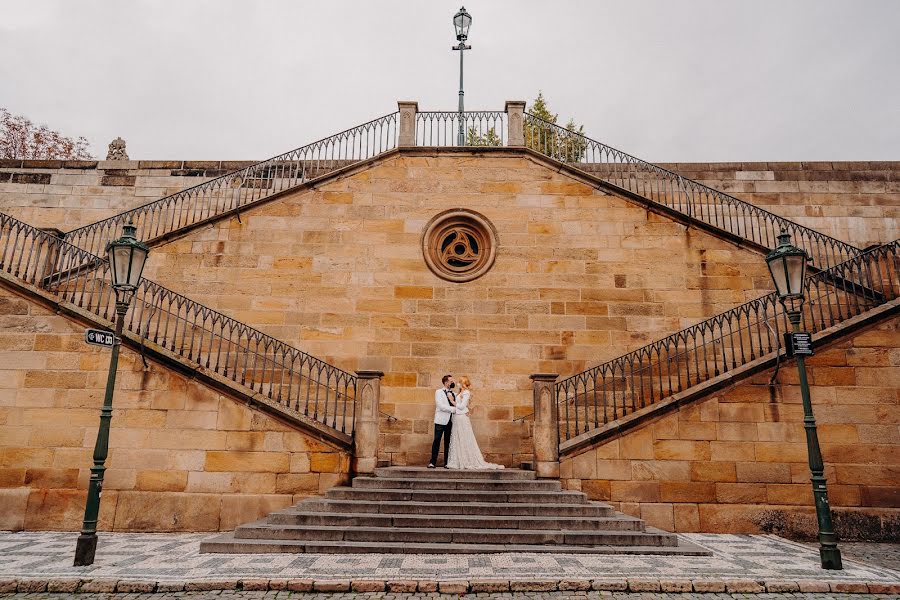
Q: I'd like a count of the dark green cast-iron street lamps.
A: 3